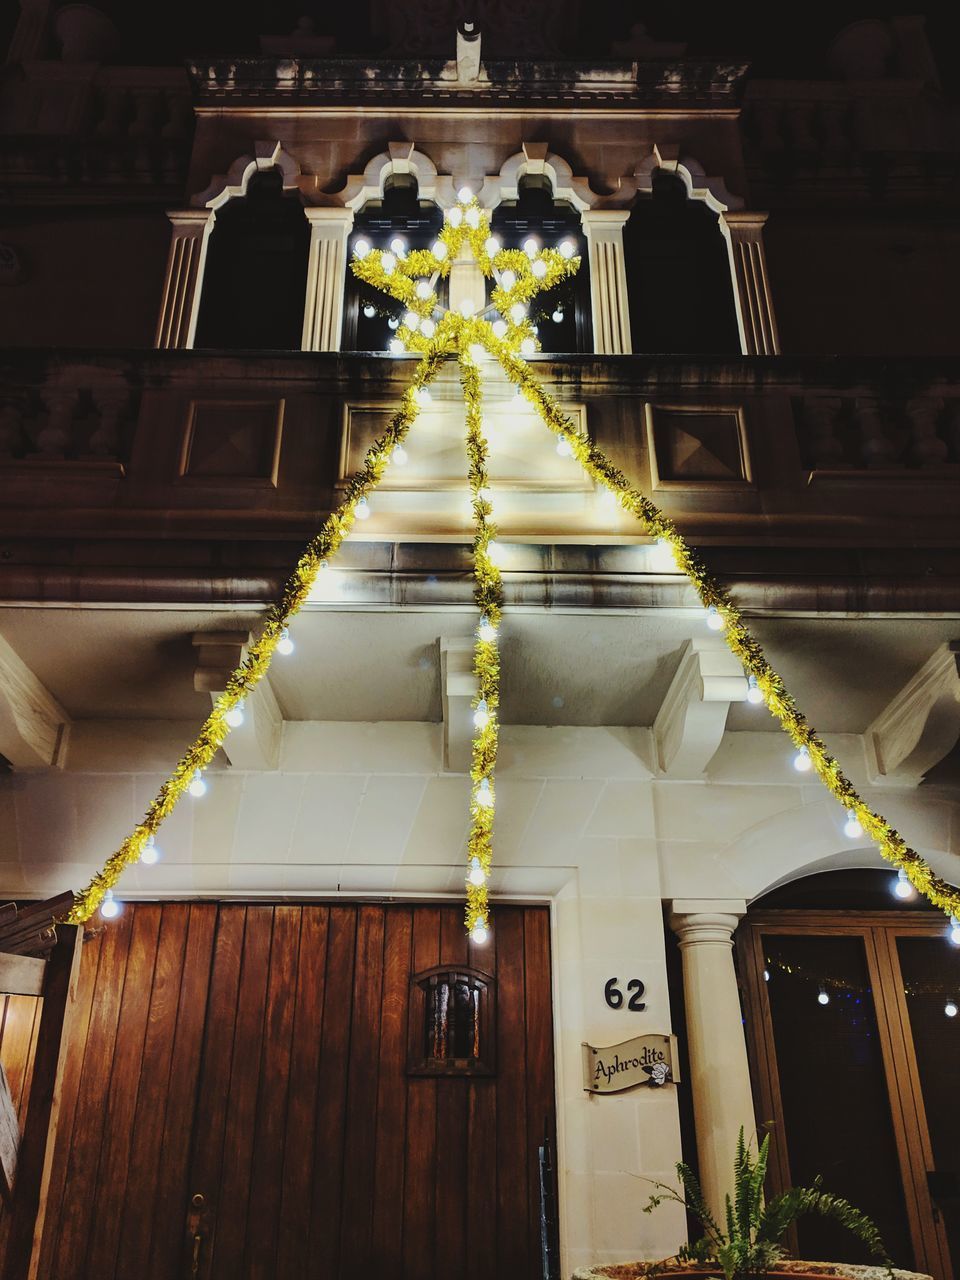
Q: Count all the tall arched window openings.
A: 4